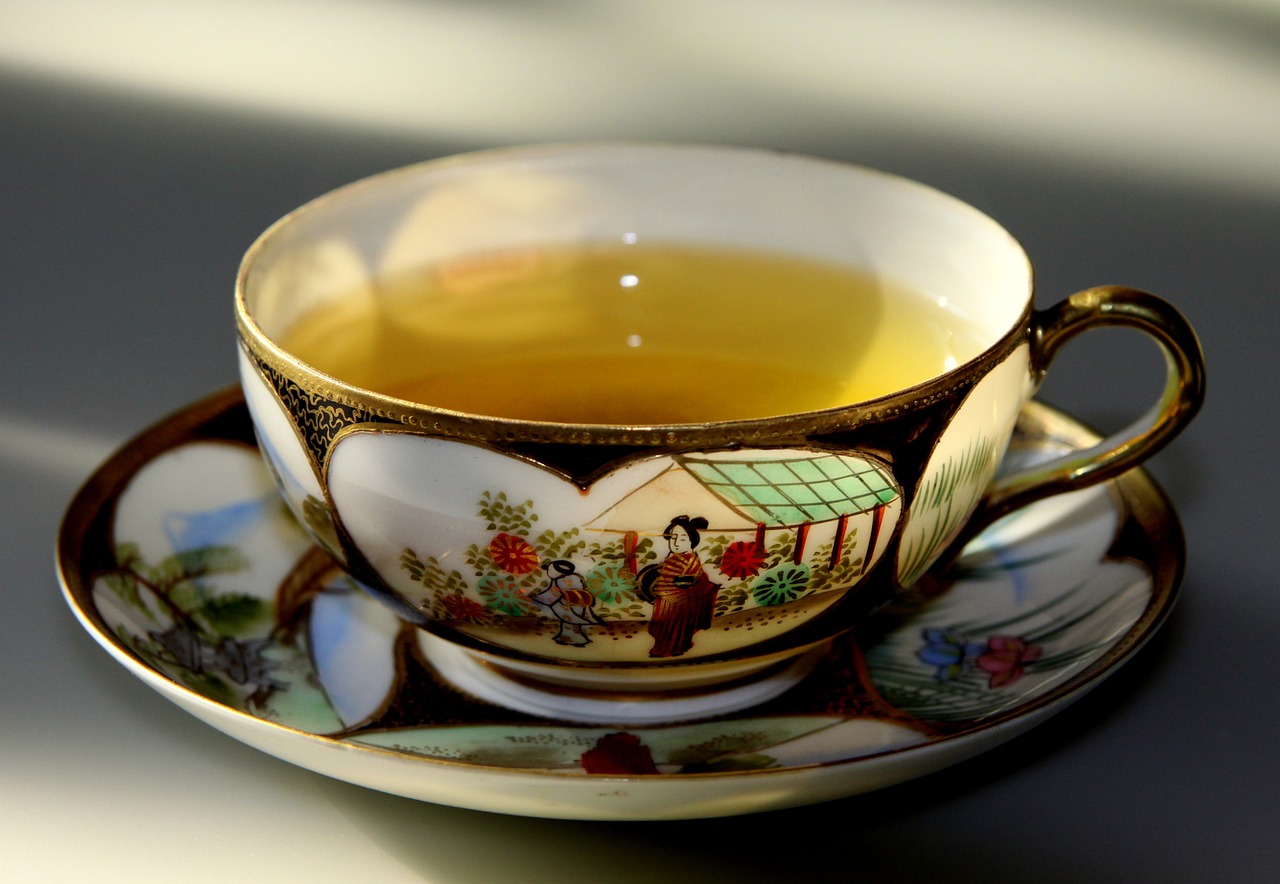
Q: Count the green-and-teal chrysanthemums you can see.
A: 3